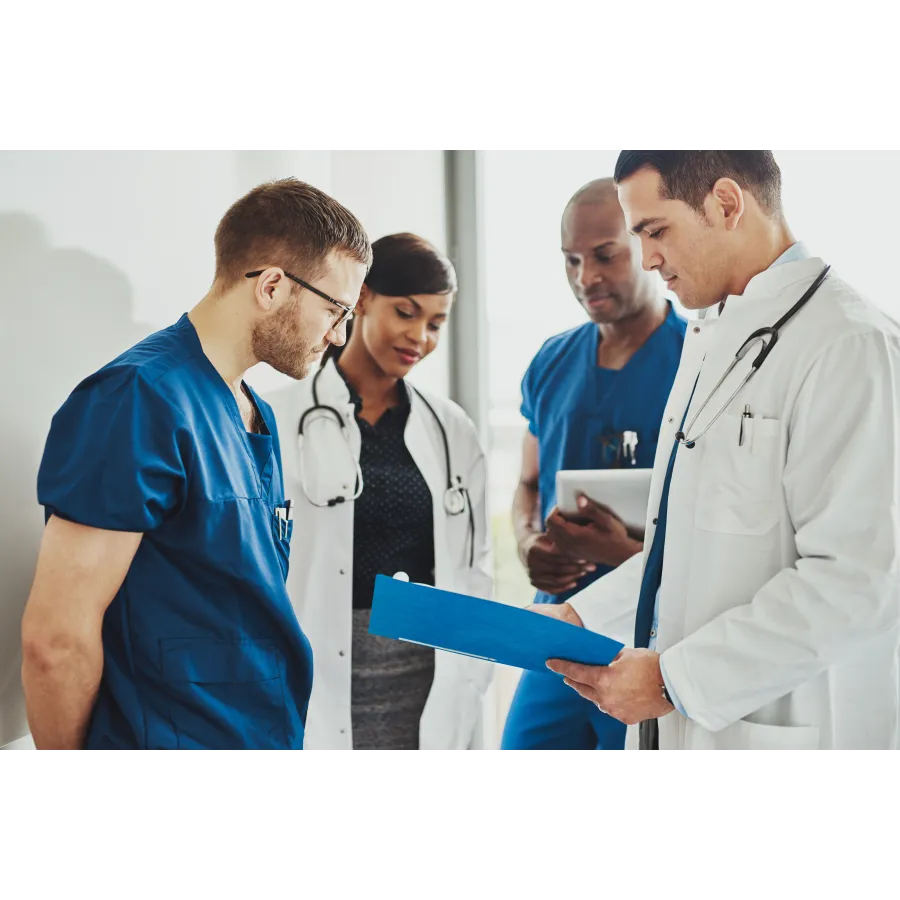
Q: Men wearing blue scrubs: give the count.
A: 2